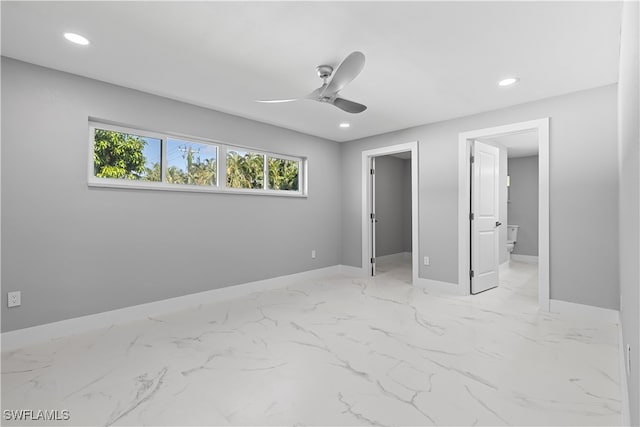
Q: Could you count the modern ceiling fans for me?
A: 1